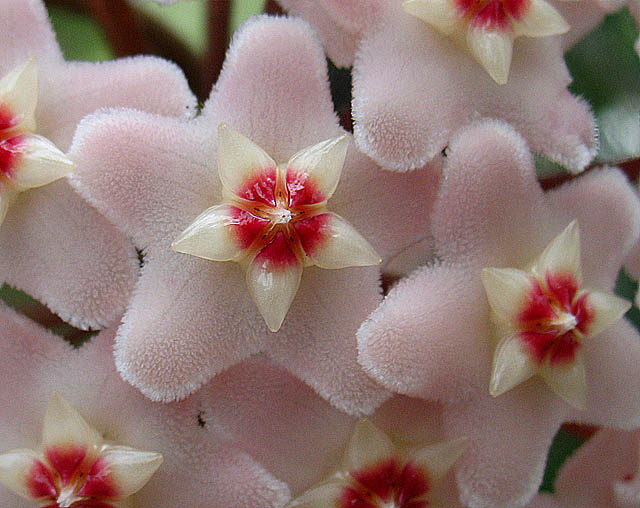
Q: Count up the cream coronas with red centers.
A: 6